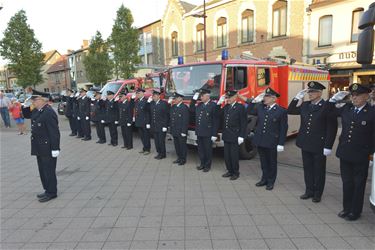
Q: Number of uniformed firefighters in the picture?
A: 15